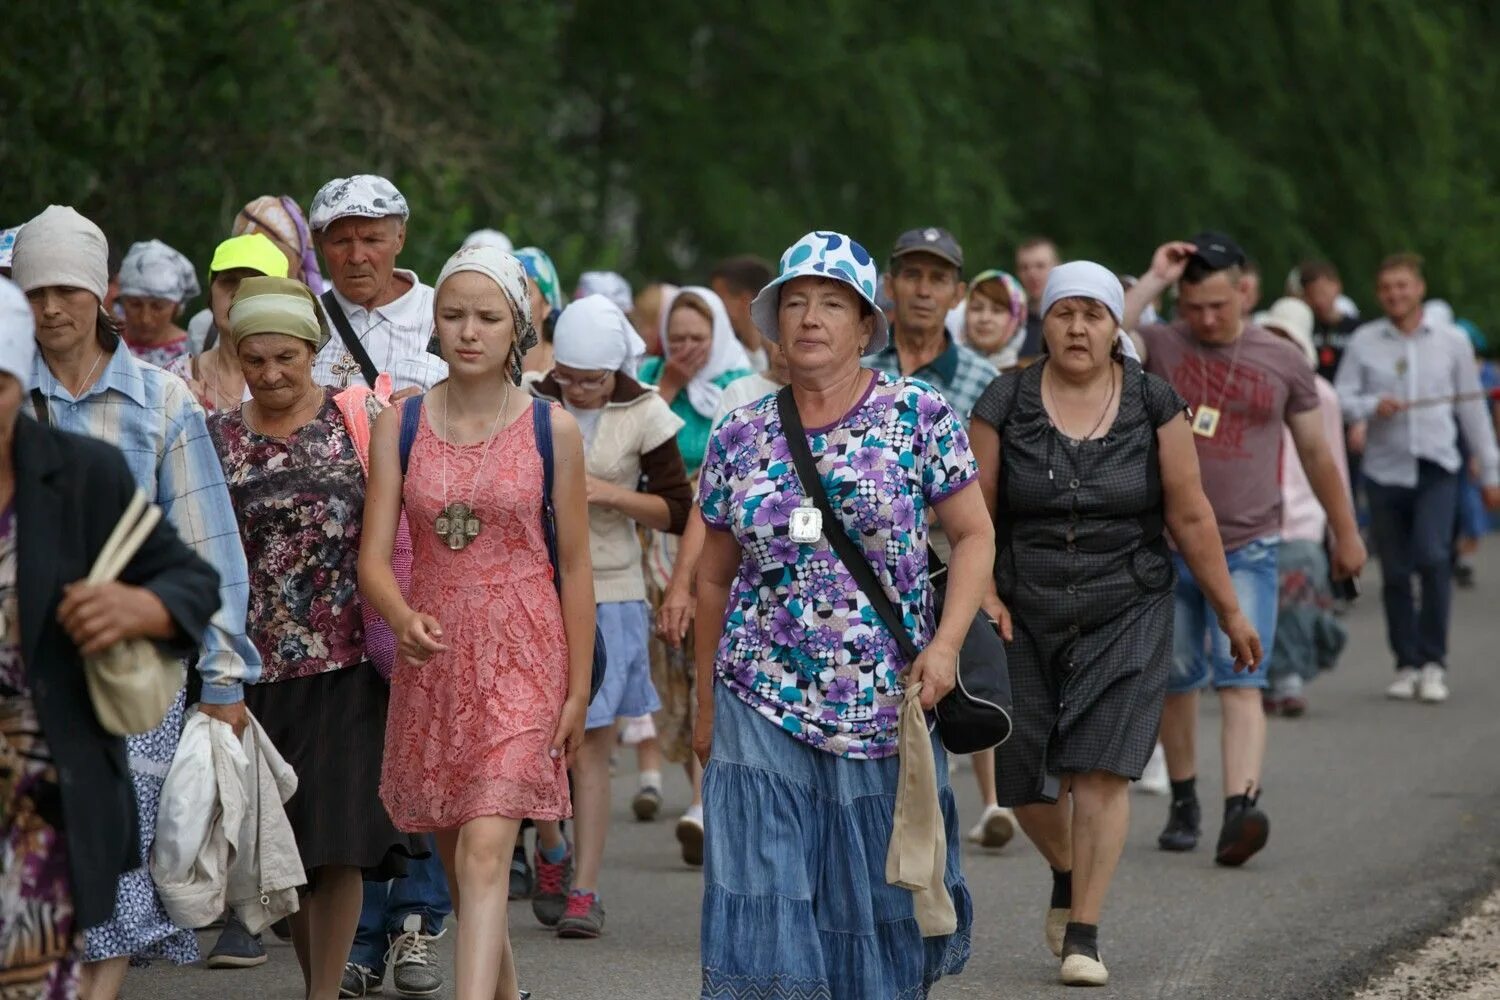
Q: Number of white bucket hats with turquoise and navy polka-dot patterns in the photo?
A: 1